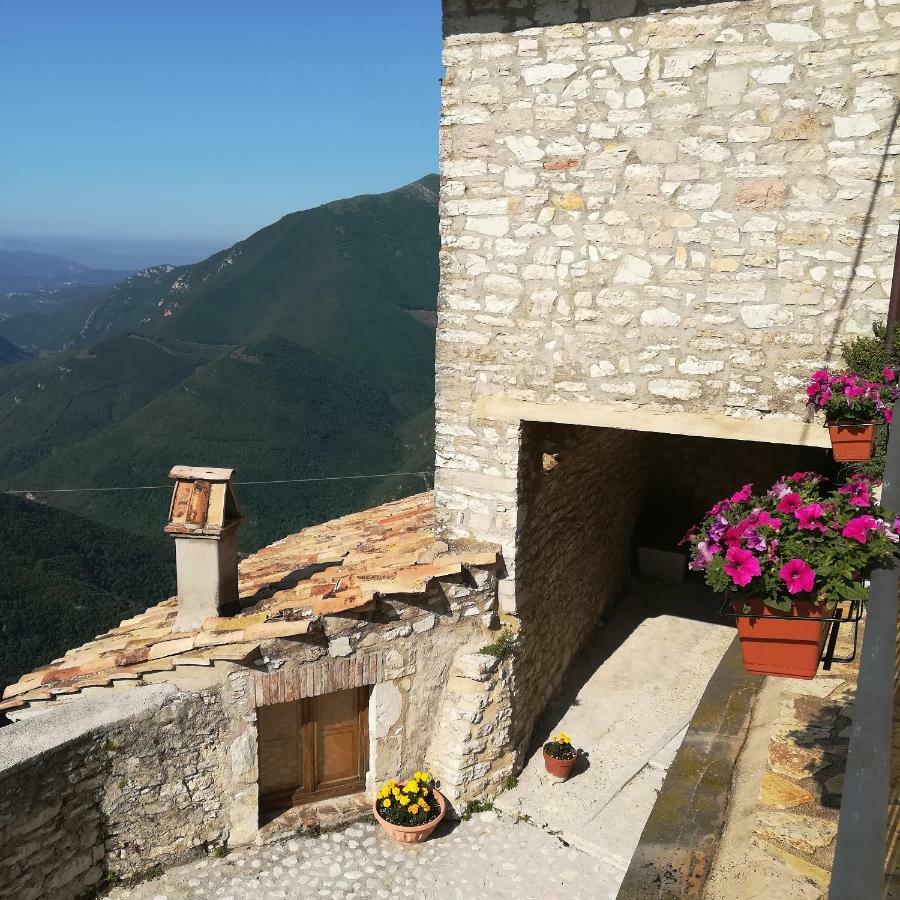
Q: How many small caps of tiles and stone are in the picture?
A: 1